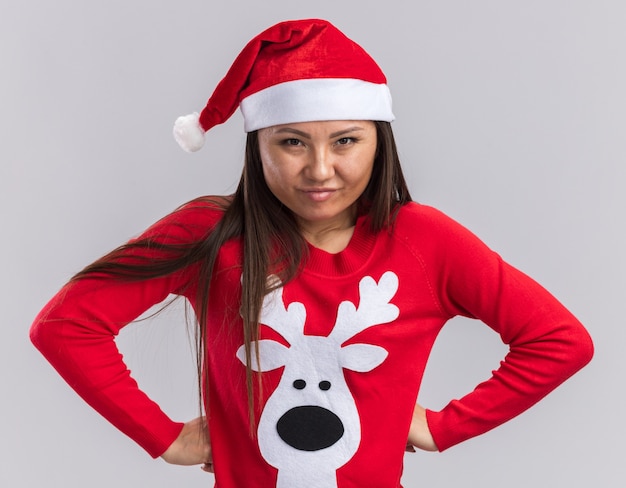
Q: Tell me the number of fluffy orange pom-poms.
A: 0